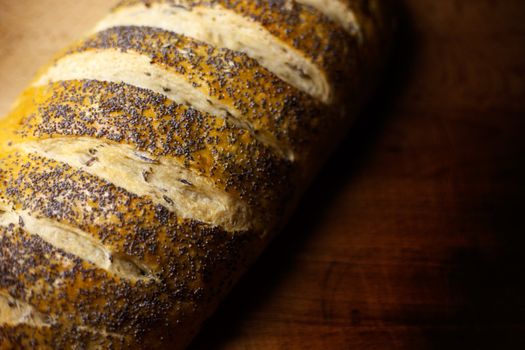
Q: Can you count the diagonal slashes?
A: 6